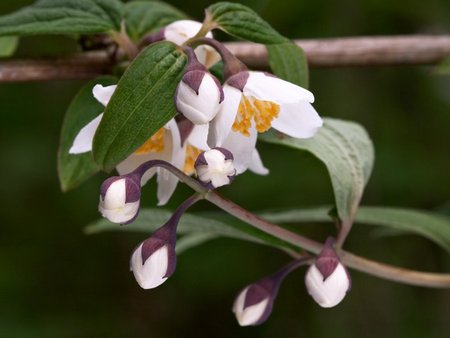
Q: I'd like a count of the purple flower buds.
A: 6